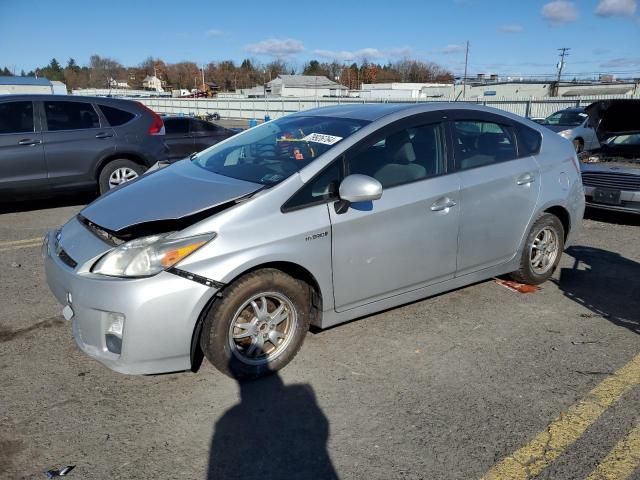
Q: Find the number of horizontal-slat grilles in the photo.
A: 1